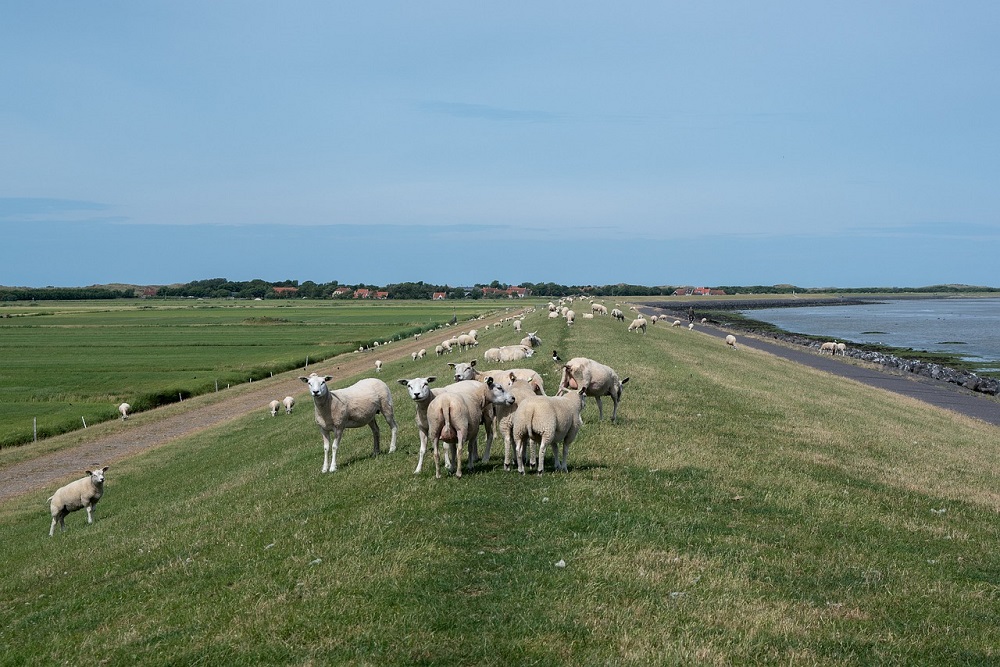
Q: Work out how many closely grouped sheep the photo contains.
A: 7